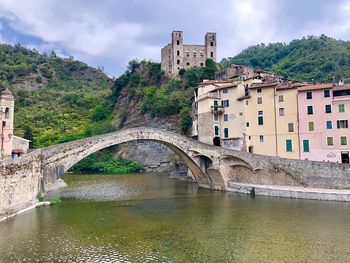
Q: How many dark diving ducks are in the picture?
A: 0